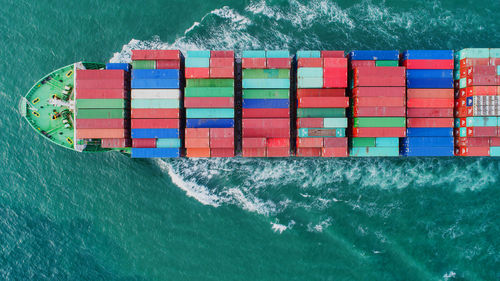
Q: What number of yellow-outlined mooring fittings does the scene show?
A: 4